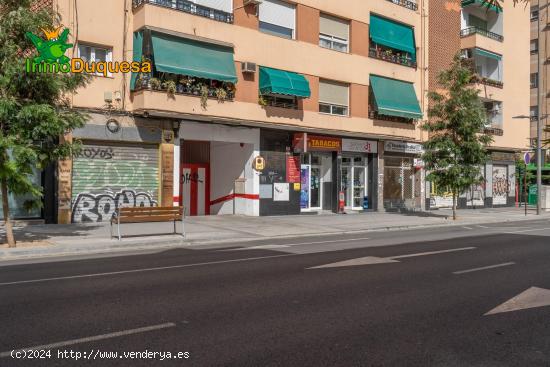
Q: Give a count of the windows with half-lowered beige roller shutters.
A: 2